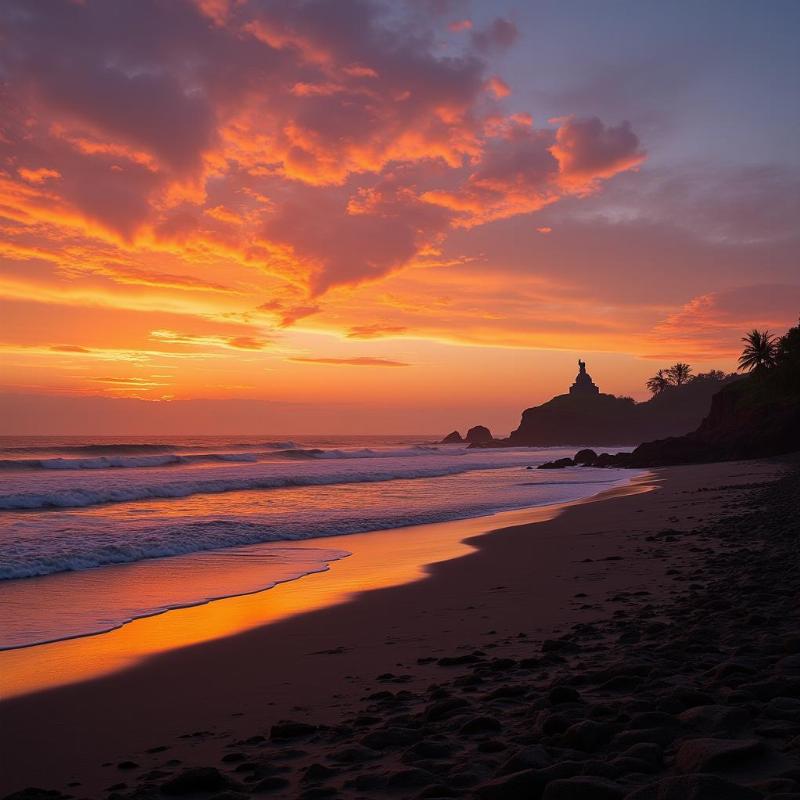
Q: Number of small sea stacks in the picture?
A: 2